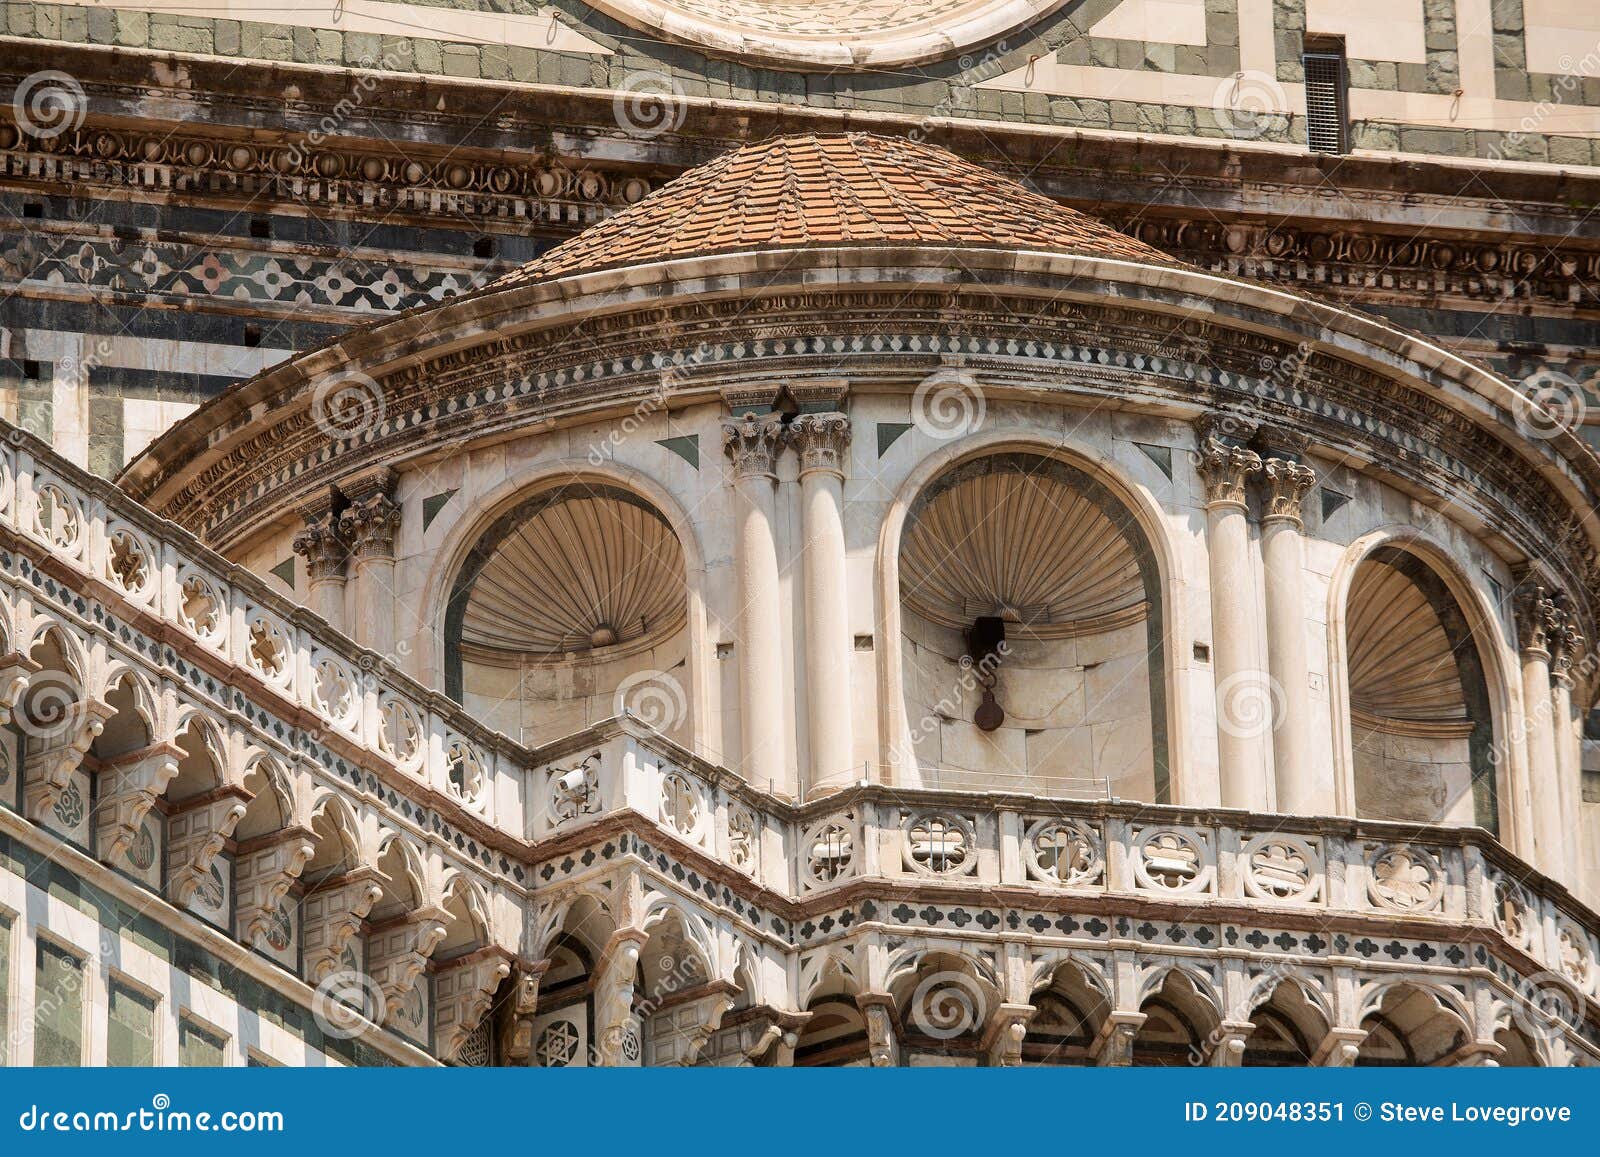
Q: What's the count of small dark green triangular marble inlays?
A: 7